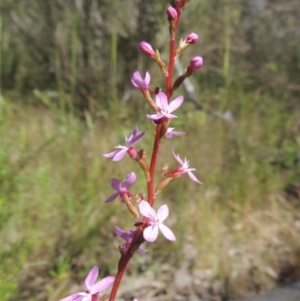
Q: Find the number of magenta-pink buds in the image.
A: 4